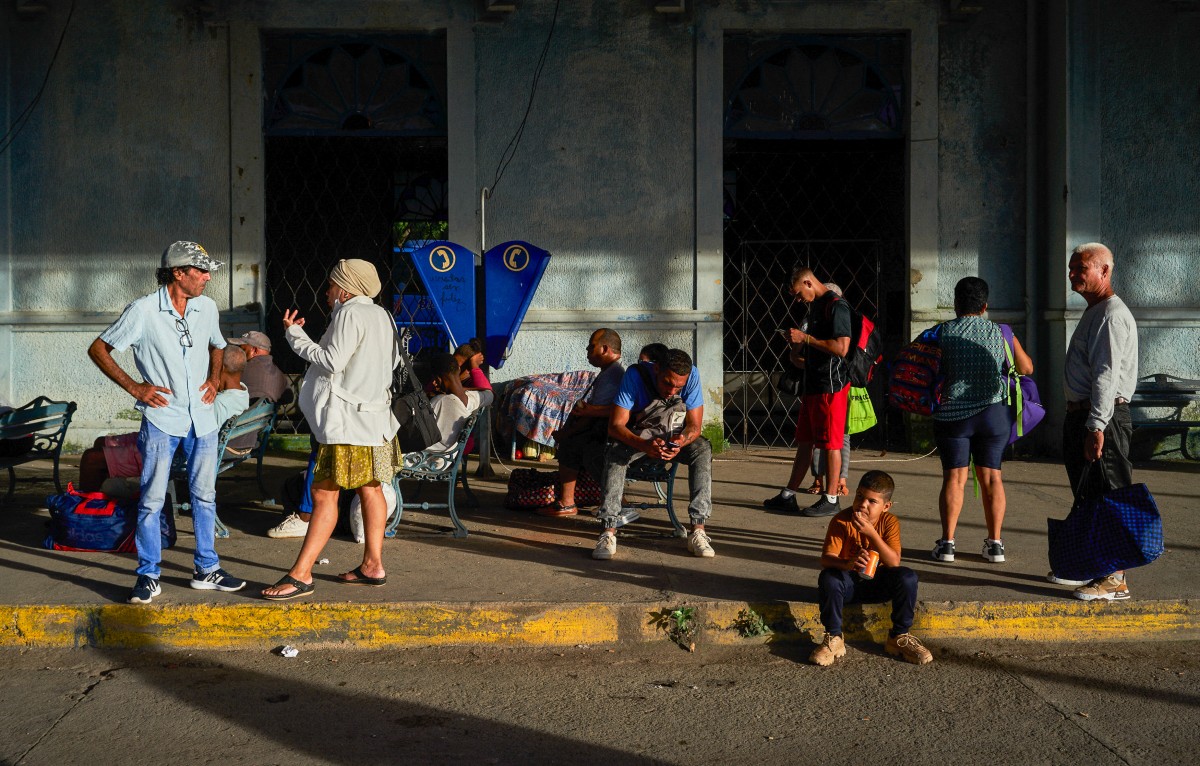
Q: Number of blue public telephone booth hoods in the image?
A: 2